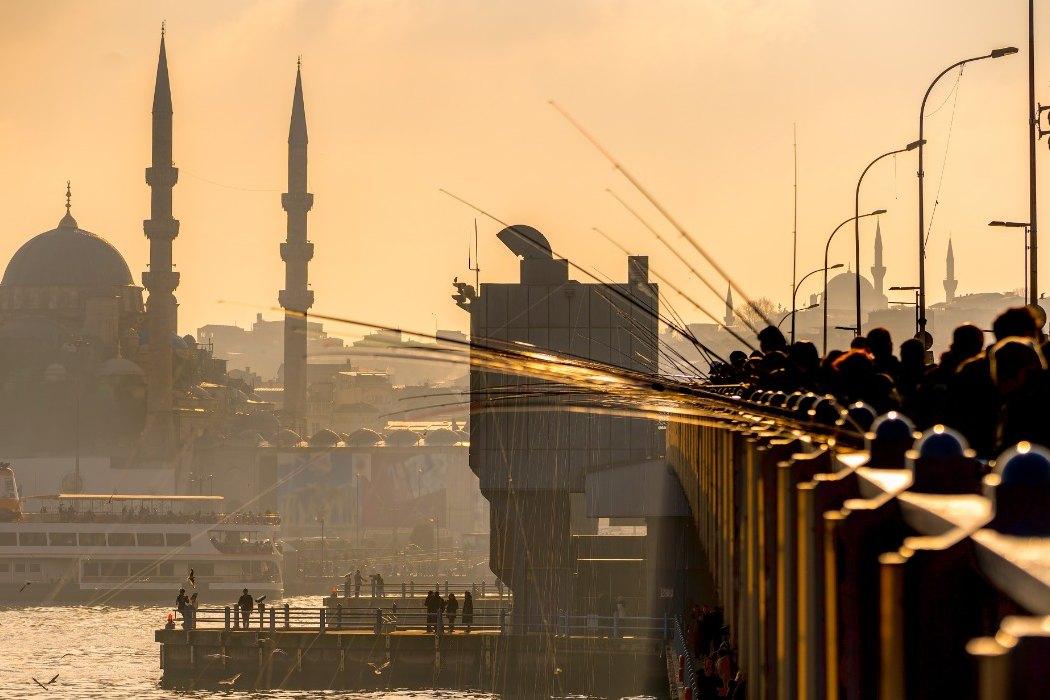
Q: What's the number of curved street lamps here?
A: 5